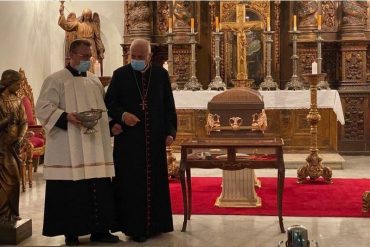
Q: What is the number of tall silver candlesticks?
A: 6